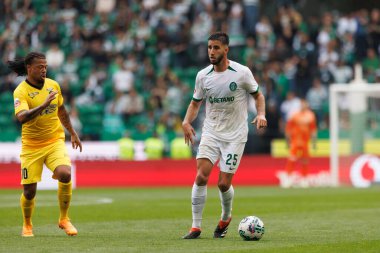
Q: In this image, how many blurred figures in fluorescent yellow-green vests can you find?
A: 3